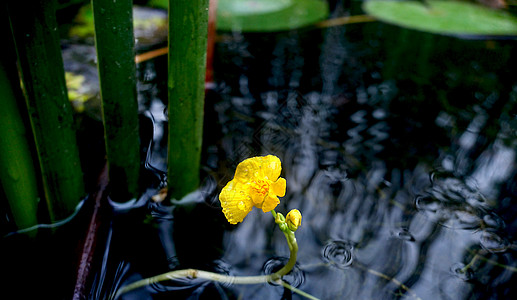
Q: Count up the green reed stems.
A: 4